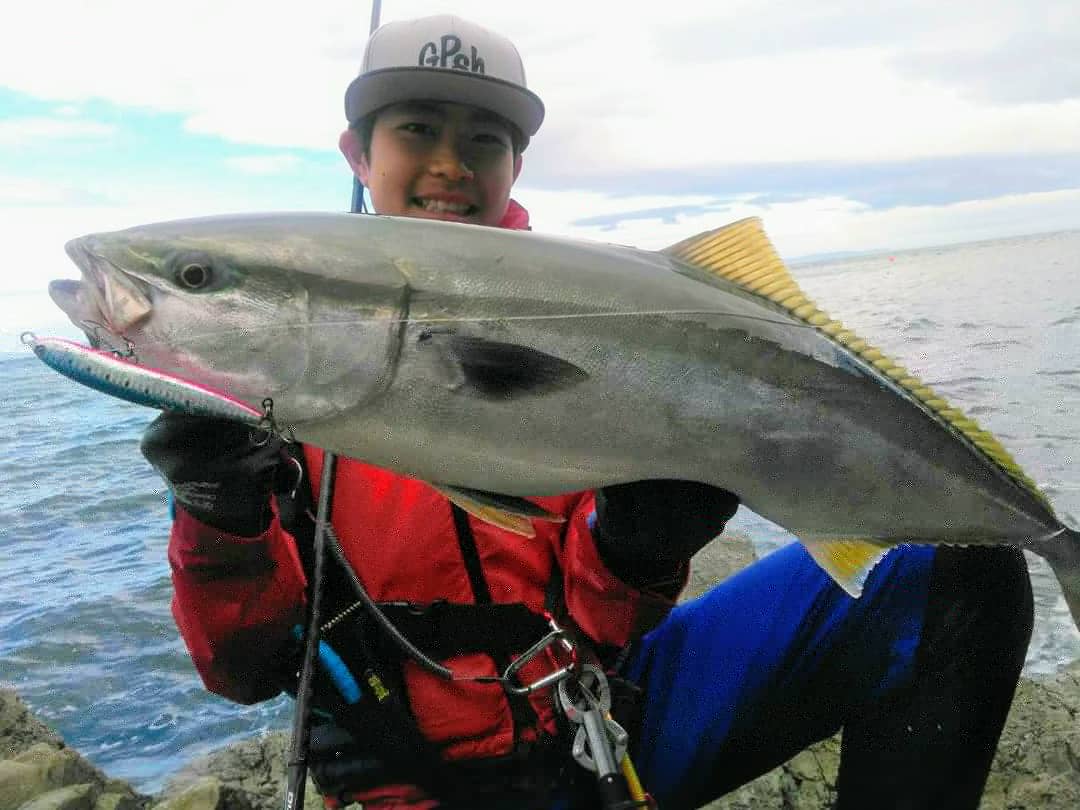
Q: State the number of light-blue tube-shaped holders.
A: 1